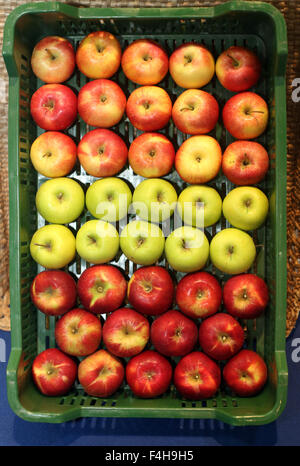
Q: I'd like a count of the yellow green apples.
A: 10